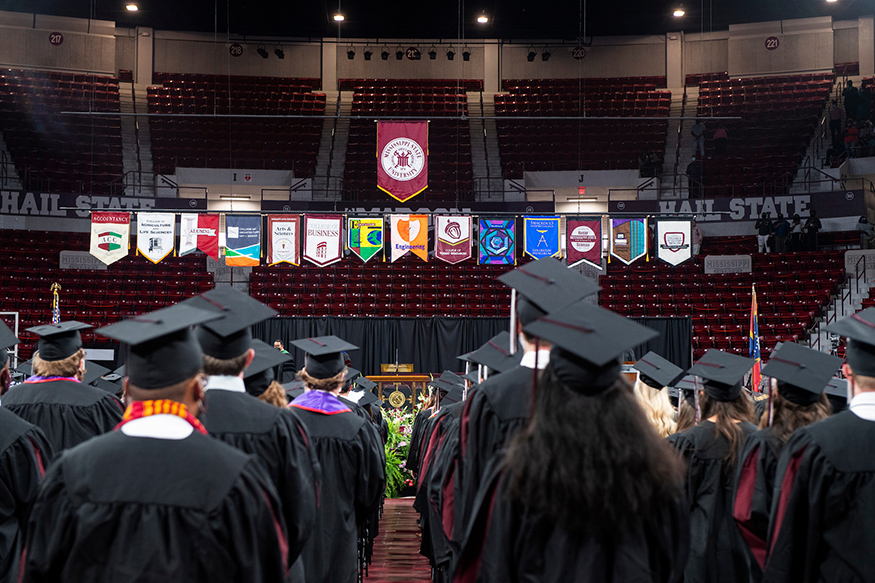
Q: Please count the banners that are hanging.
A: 15